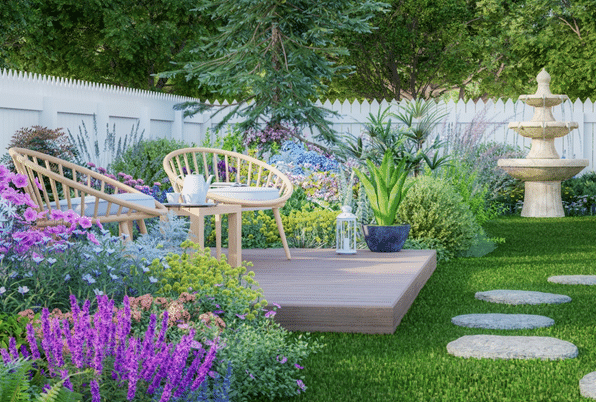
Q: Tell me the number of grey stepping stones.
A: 5